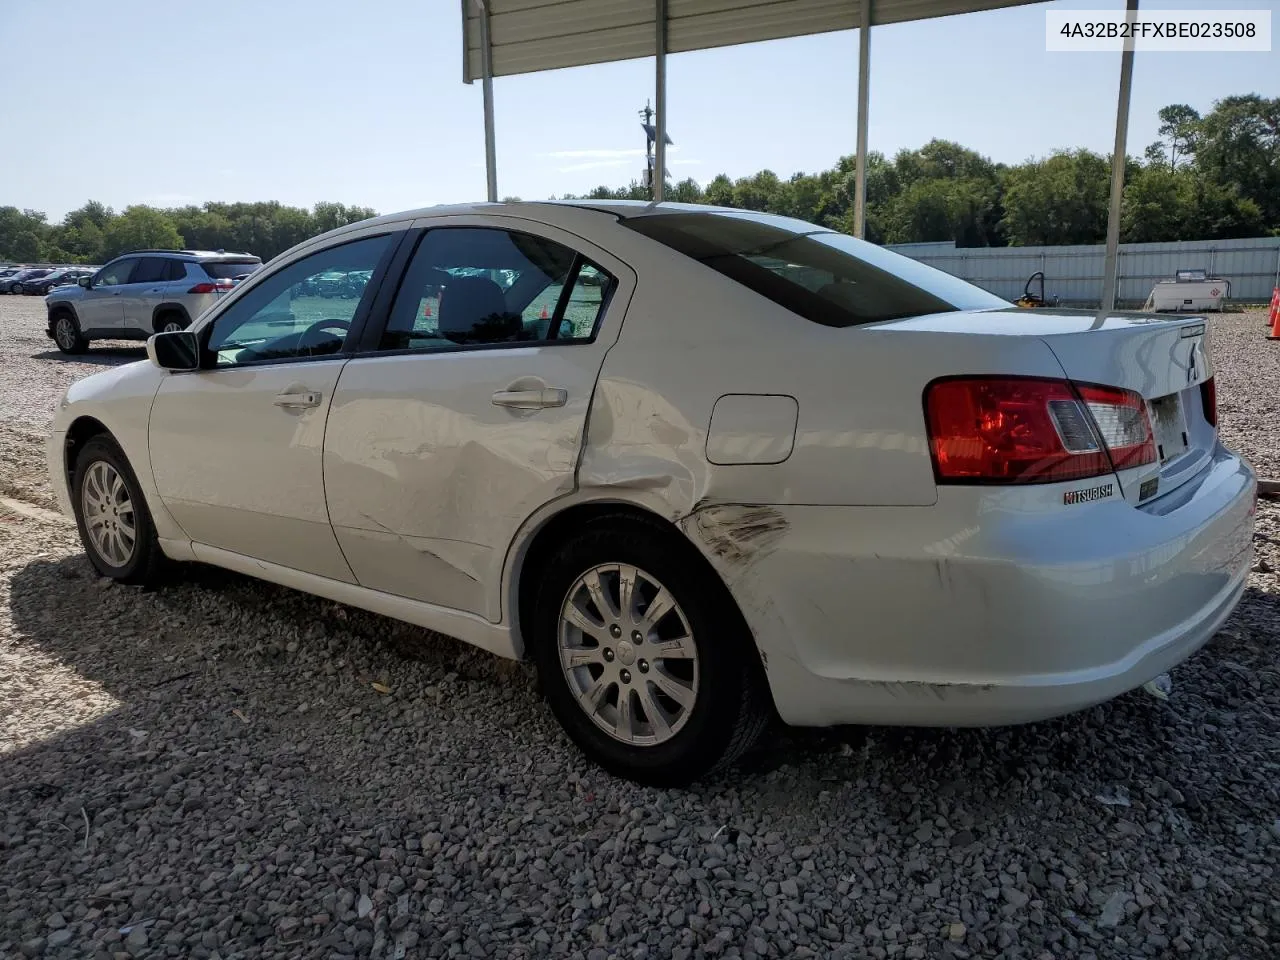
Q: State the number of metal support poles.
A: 4